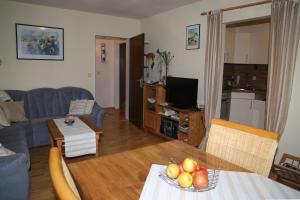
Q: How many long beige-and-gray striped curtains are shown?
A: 2